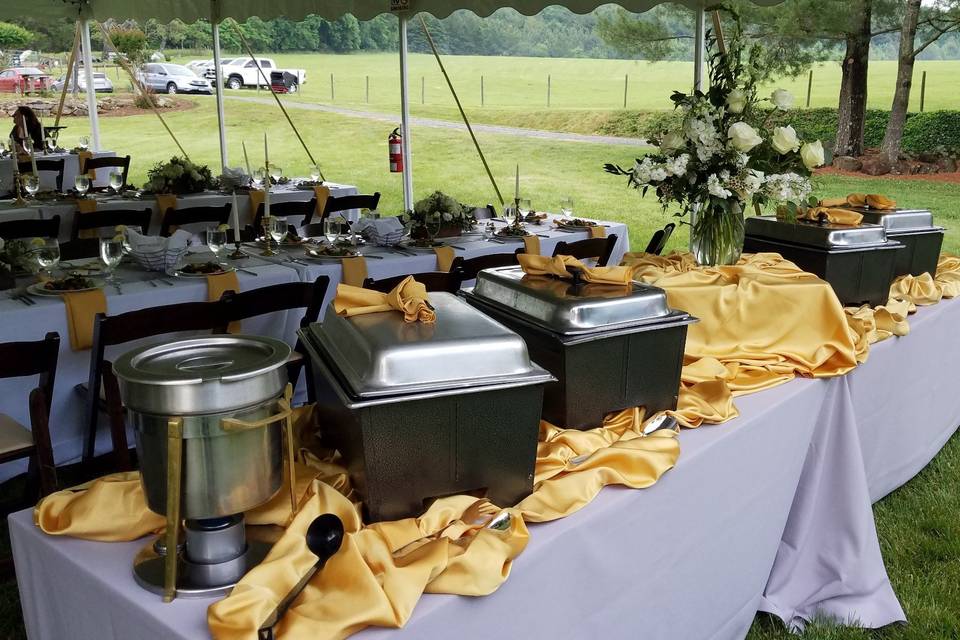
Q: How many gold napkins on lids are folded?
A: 4